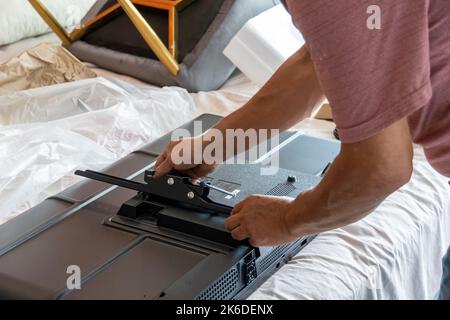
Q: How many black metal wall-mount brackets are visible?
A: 1